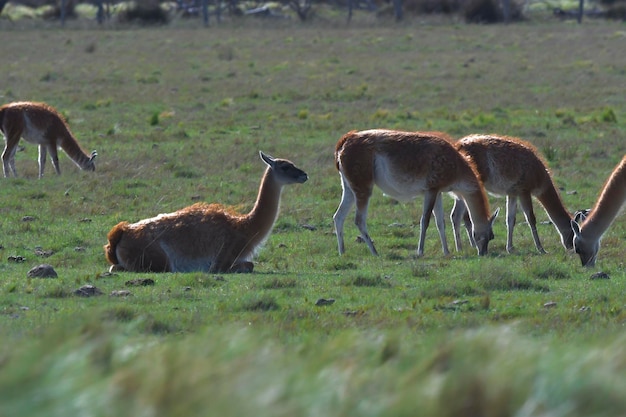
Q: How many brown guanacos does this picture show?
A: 5